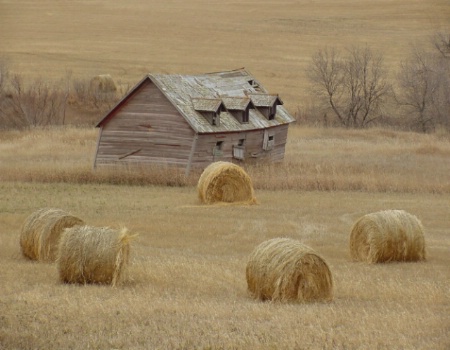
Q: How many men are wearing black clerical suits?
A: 0